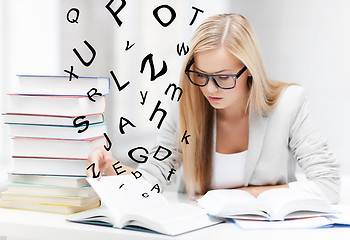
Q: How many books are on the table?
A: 12